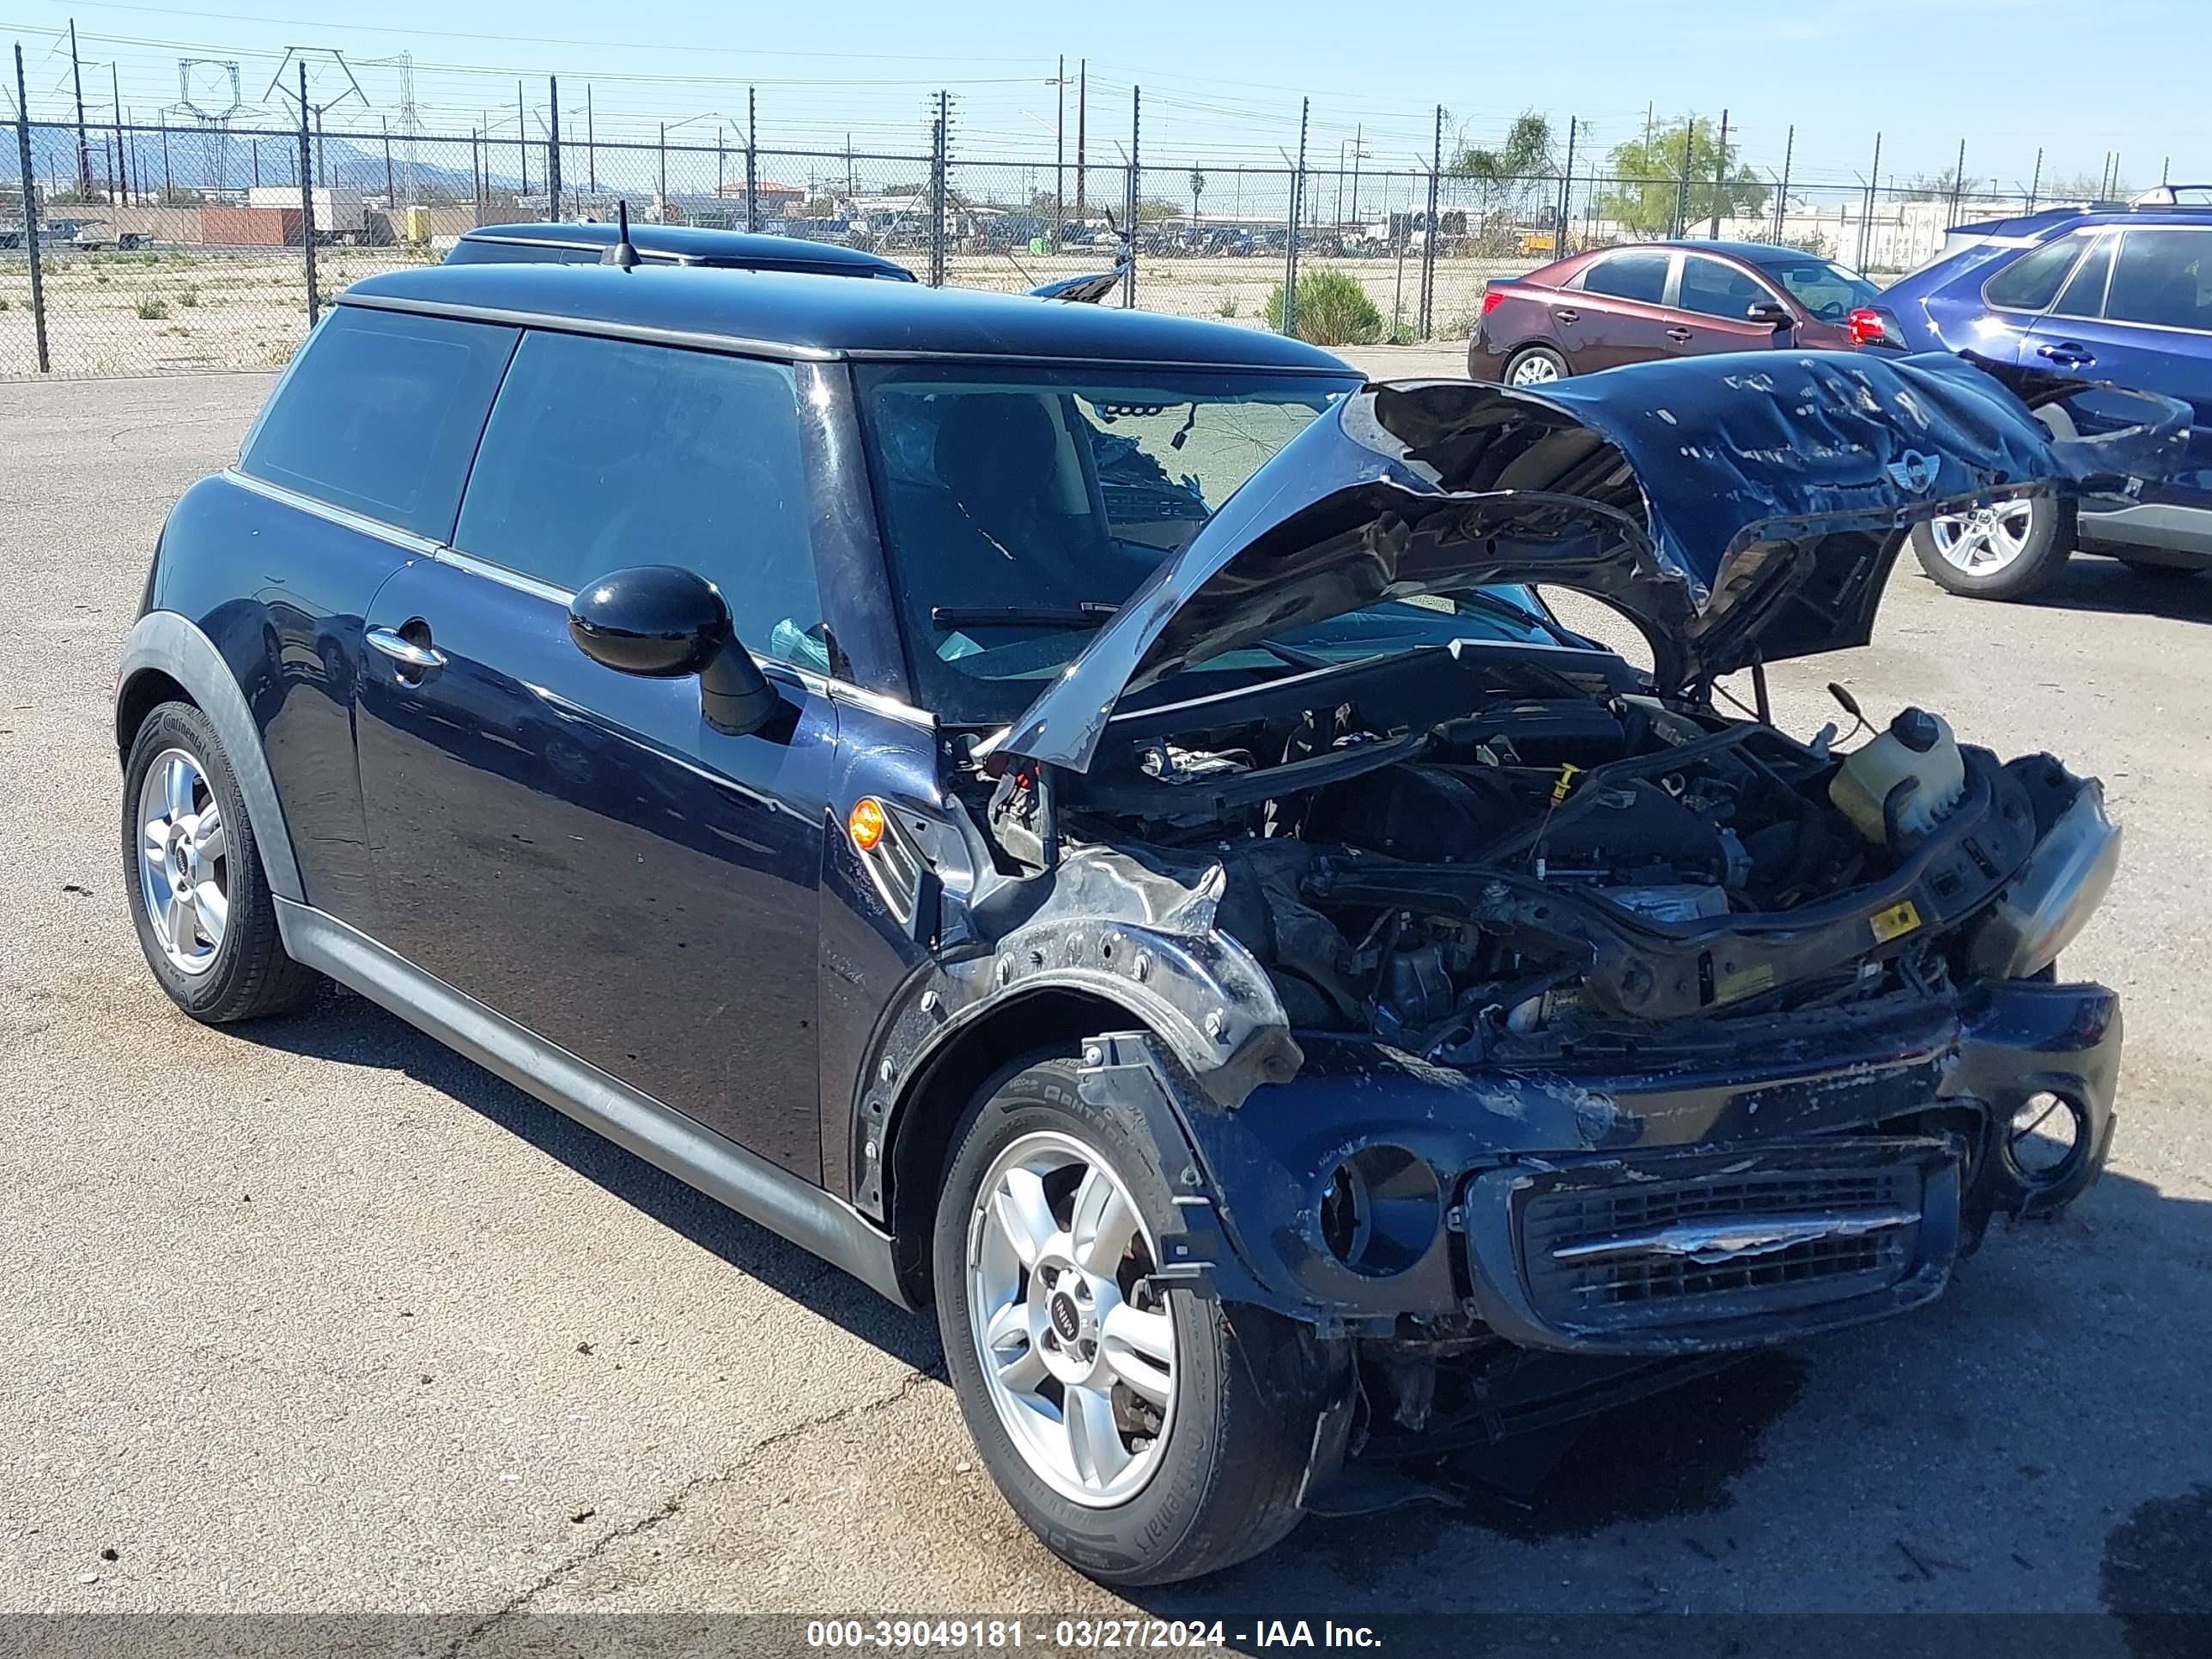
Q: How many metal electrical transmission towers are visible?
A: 3